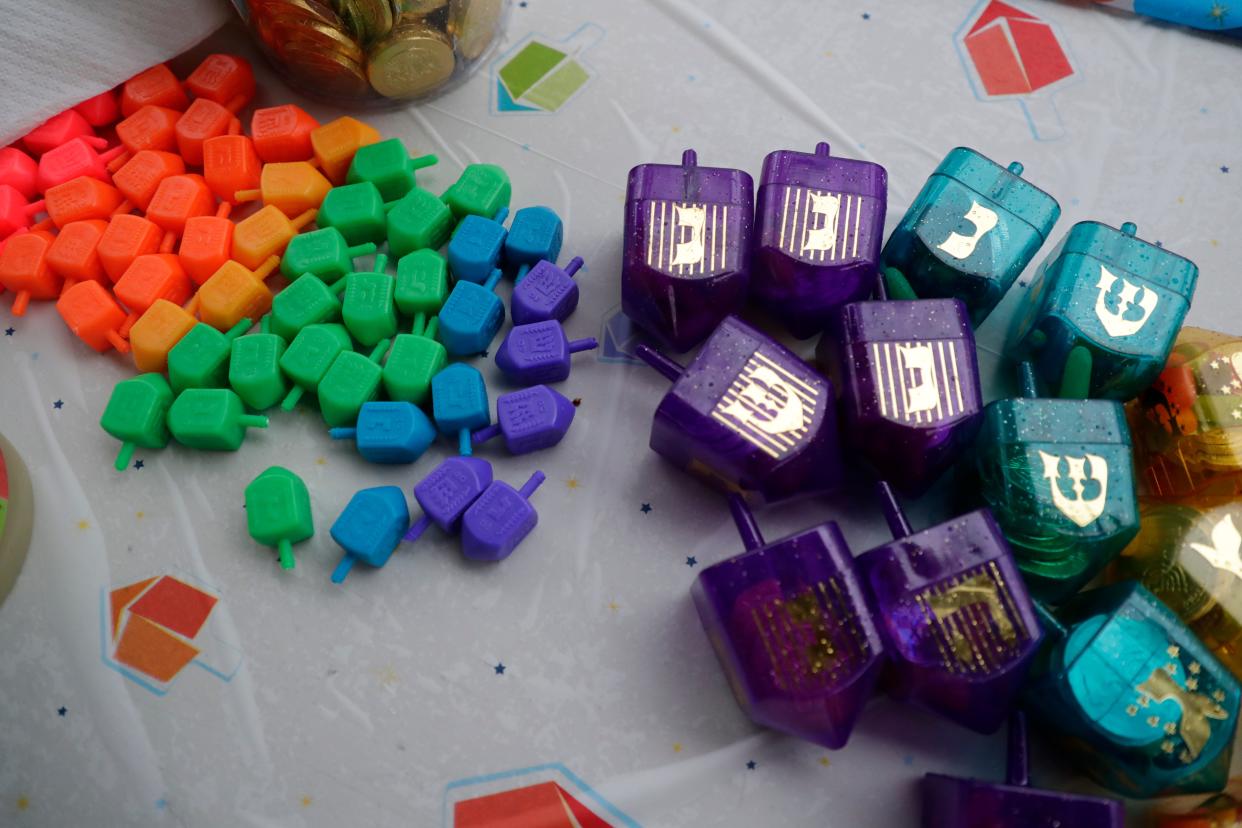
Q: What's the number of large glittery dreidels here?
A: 11